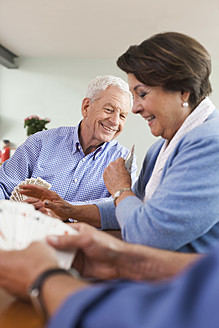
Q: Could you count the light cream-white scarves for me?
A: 1